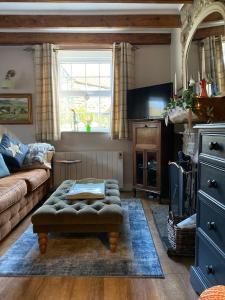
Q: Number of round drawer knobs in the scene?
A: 4